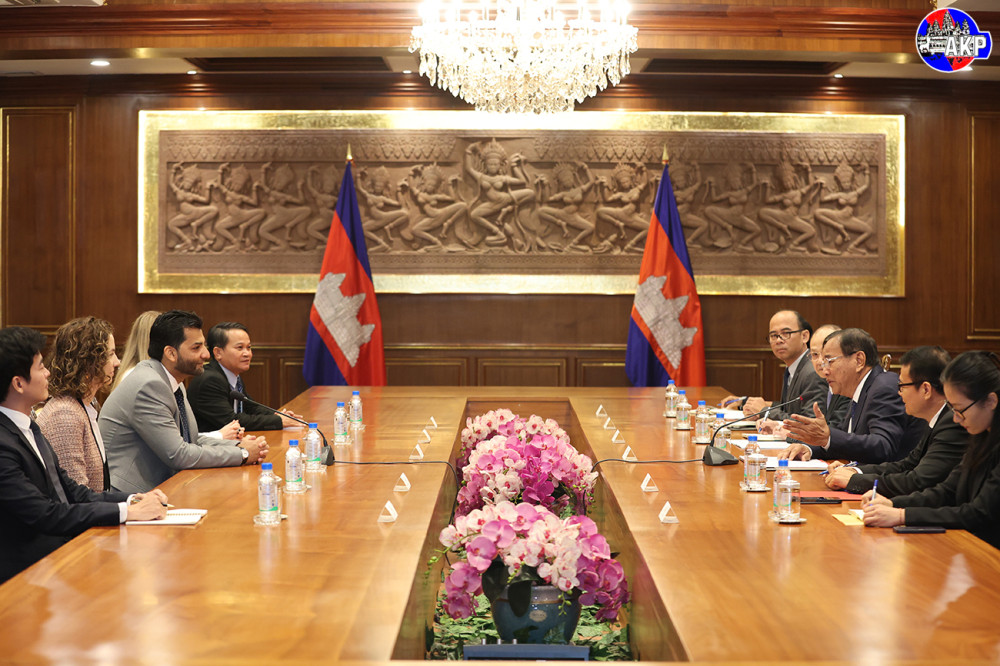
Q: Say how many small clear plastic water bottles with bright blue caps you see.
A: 11